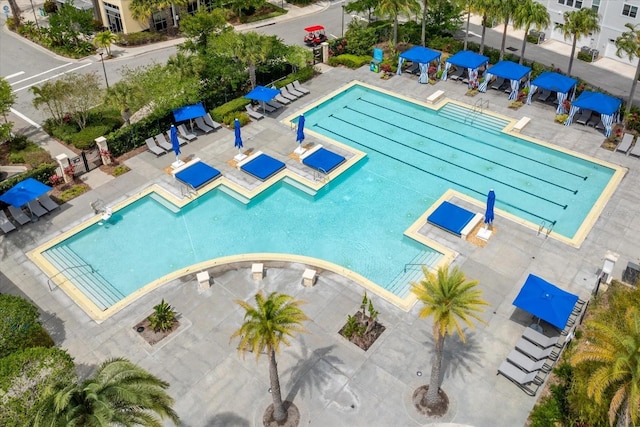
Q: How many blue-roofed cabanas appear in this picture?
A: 5